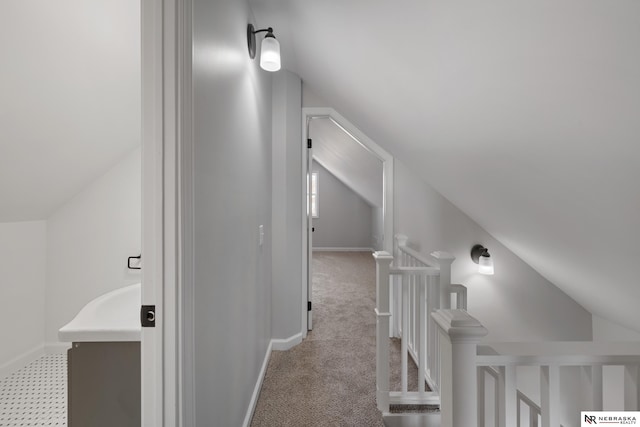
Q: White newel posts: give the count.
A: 4